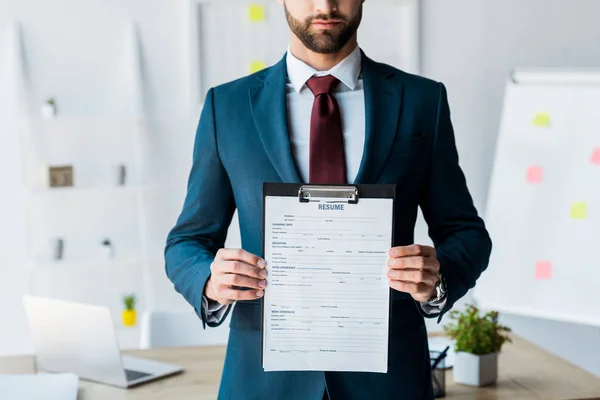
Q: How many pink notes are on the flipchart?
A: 3